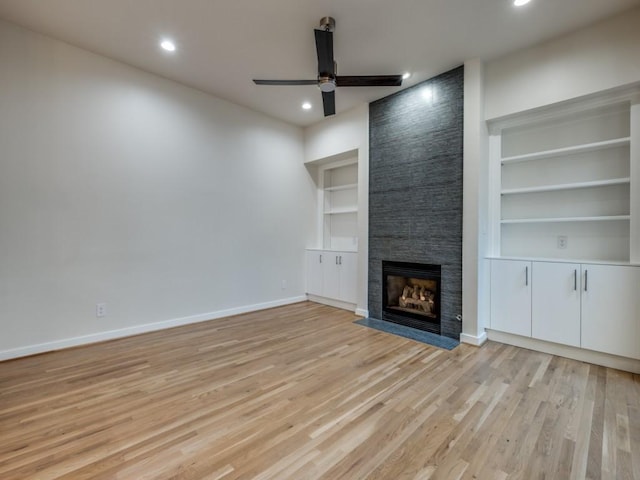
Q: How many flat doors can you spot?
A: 6